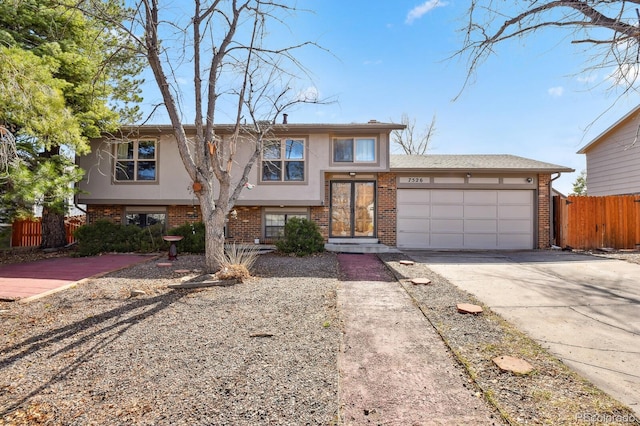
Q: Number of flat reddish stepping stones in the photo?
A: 4